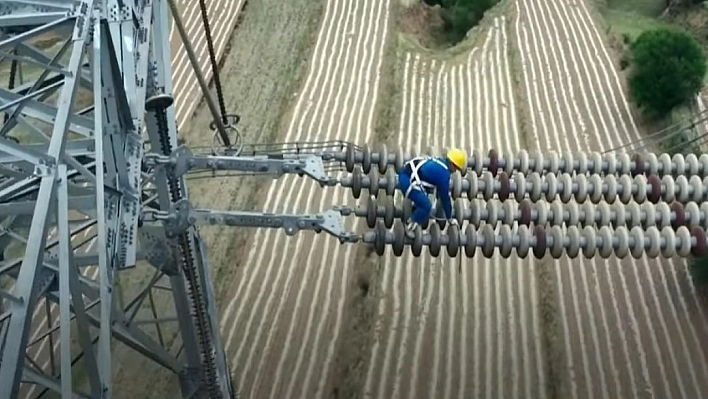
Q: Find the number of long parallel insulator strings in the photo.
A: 4